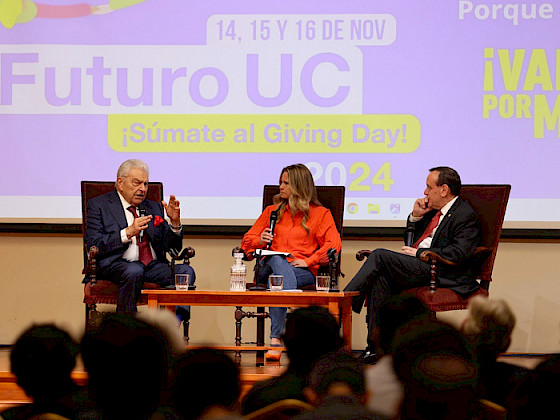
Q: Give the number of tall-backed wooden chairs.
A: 3